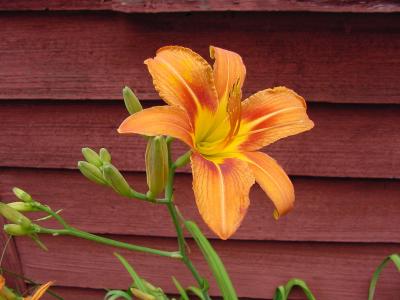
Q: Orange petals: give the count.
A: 6